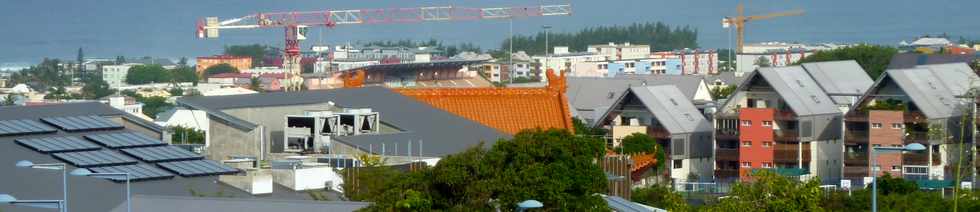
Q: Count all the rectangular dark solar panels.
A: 8